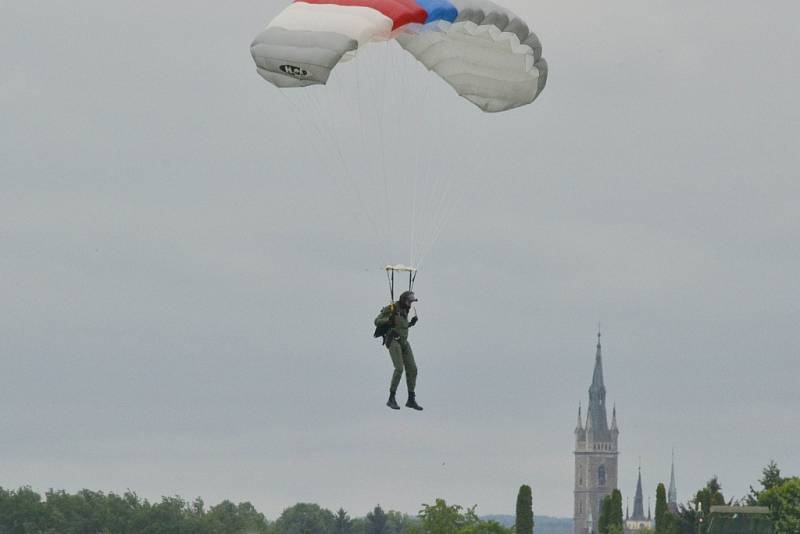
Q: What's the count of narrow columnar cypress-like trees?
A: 4